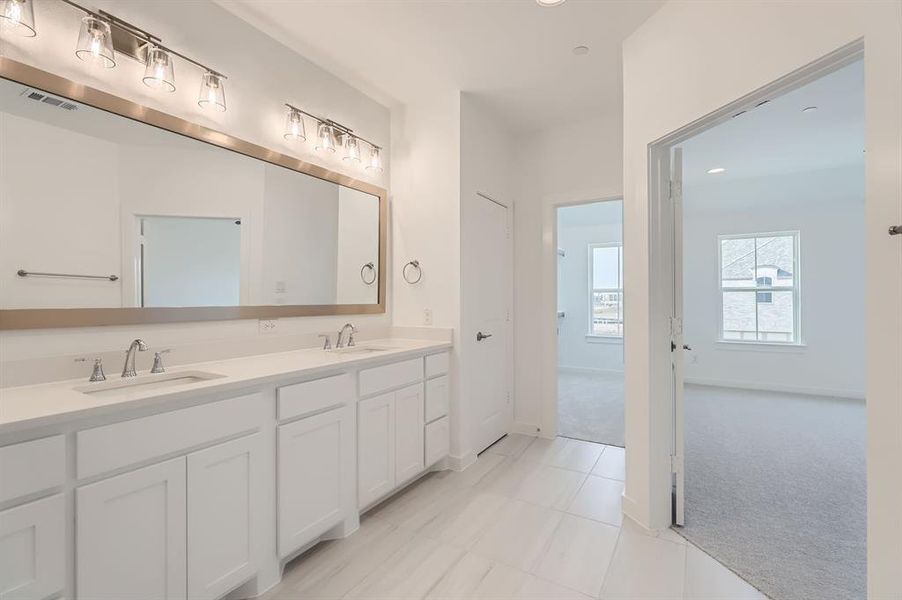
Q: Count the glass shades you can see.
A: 8